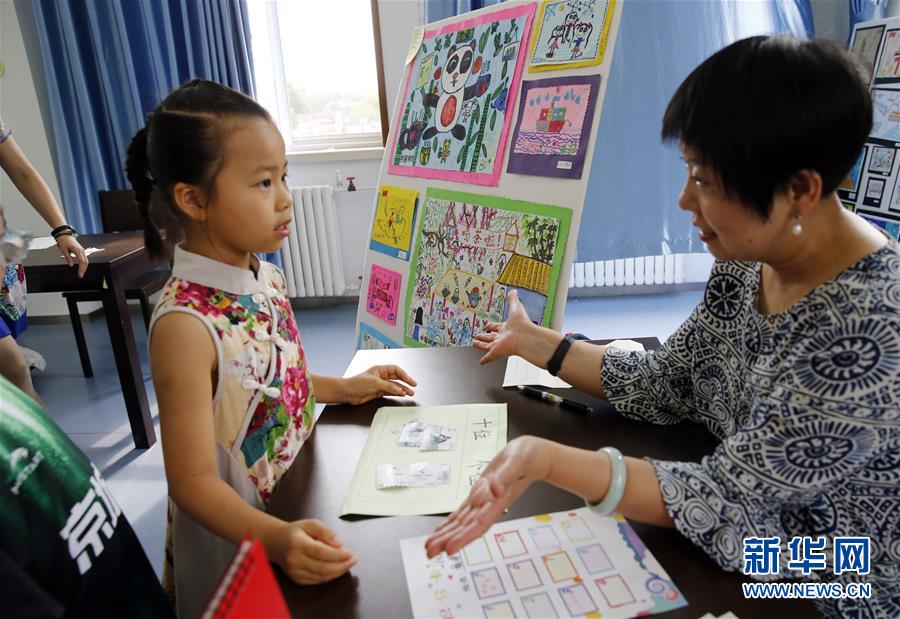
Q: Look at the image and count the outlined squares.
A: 12